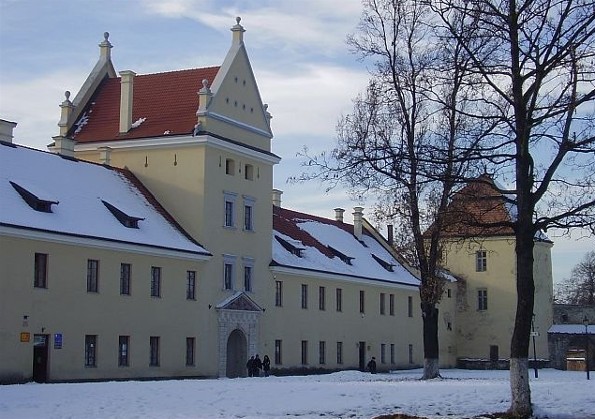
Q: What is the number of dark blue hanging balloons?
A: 0